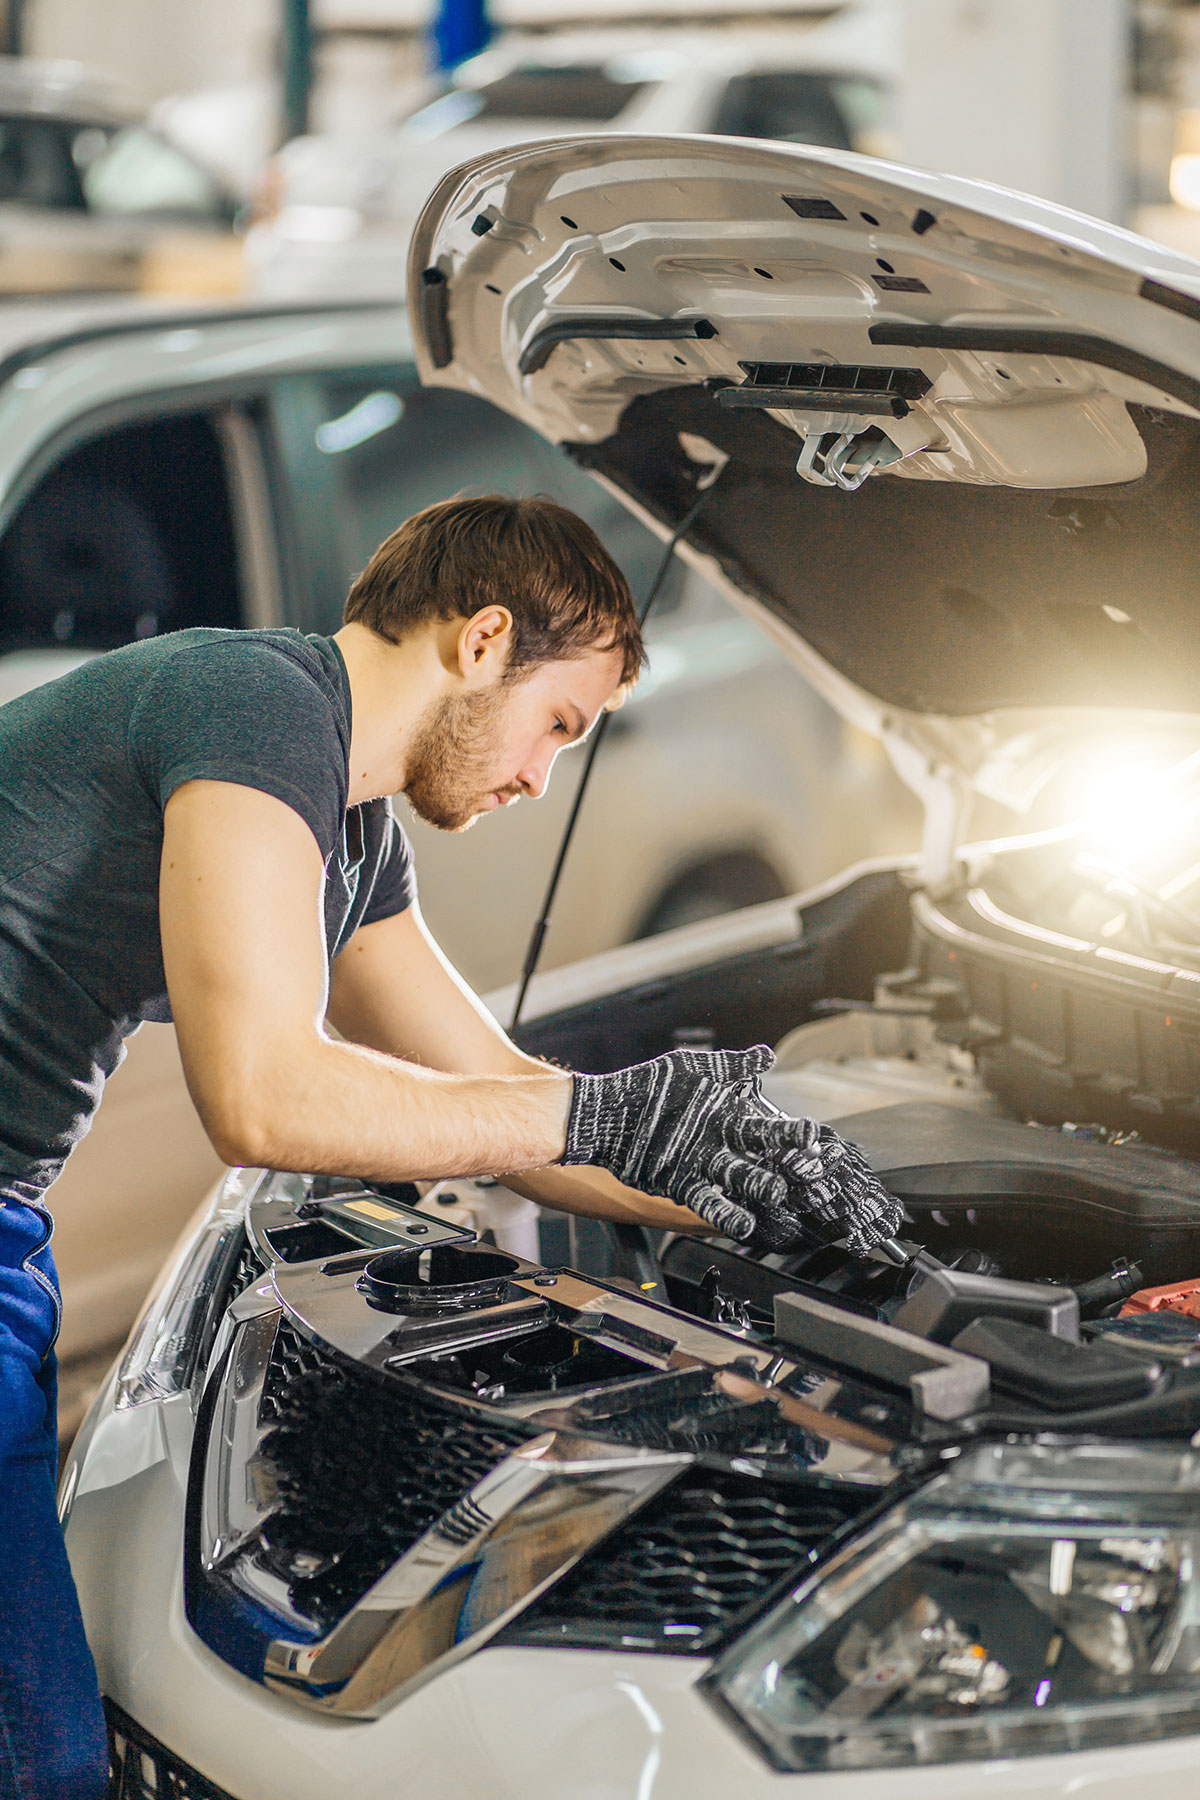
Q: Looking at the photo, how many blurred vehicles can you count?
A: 3